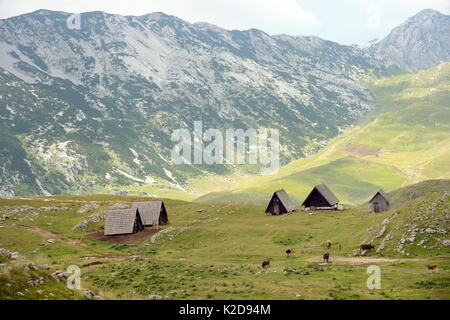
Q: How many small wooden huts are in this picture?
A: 5